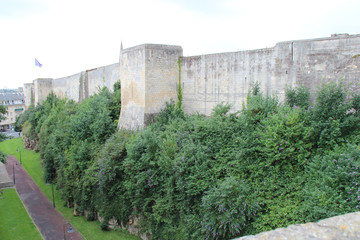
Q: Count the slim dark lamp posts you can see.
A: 4